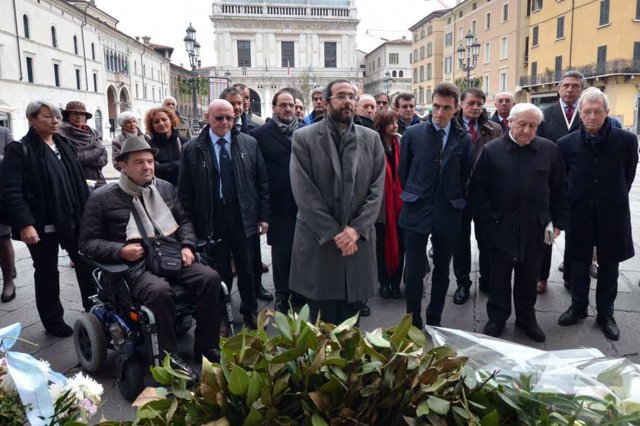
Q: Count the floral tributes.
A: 3